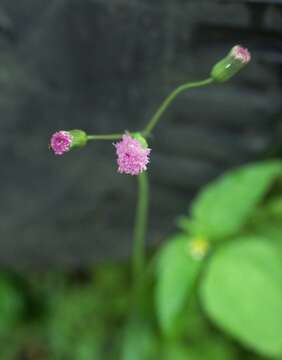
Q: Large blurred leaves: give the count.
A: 3